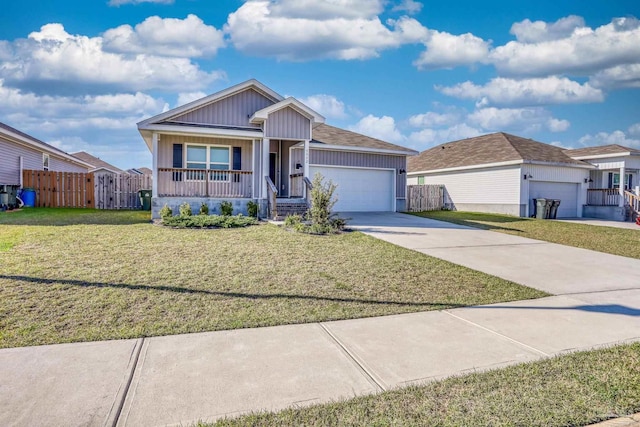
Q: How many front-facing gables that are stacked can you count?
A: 2